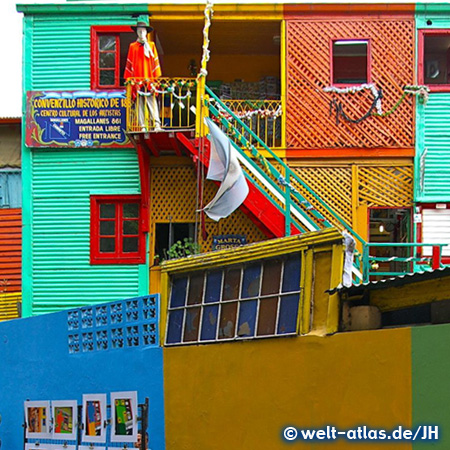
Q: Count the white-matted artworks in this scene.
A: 4